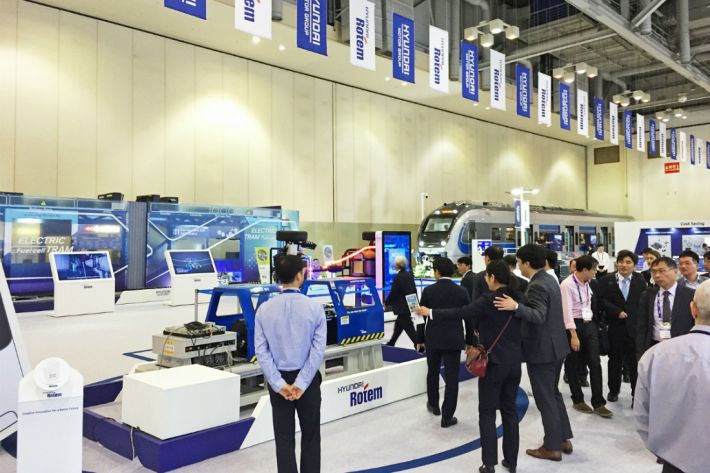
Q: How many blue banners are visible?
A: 12